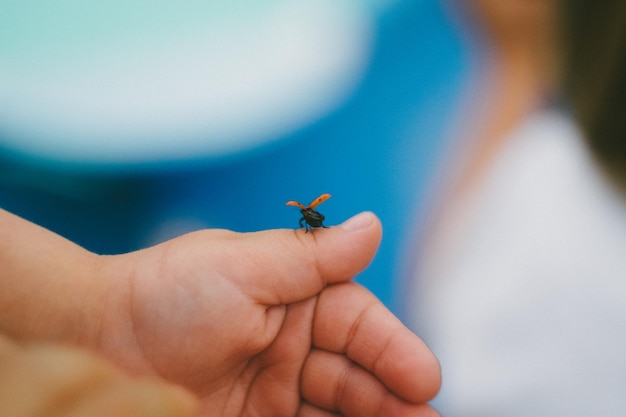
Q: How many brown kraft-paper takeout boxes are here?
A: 0